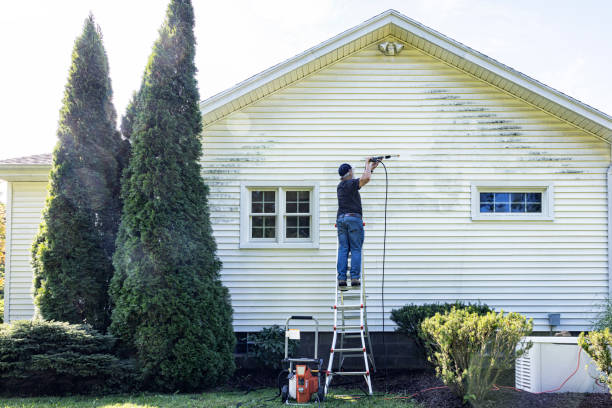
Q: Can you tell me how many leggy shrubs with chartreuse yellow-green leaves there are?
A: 2